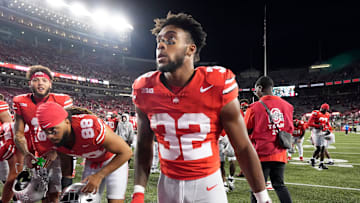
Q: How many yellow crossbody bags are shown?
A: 0